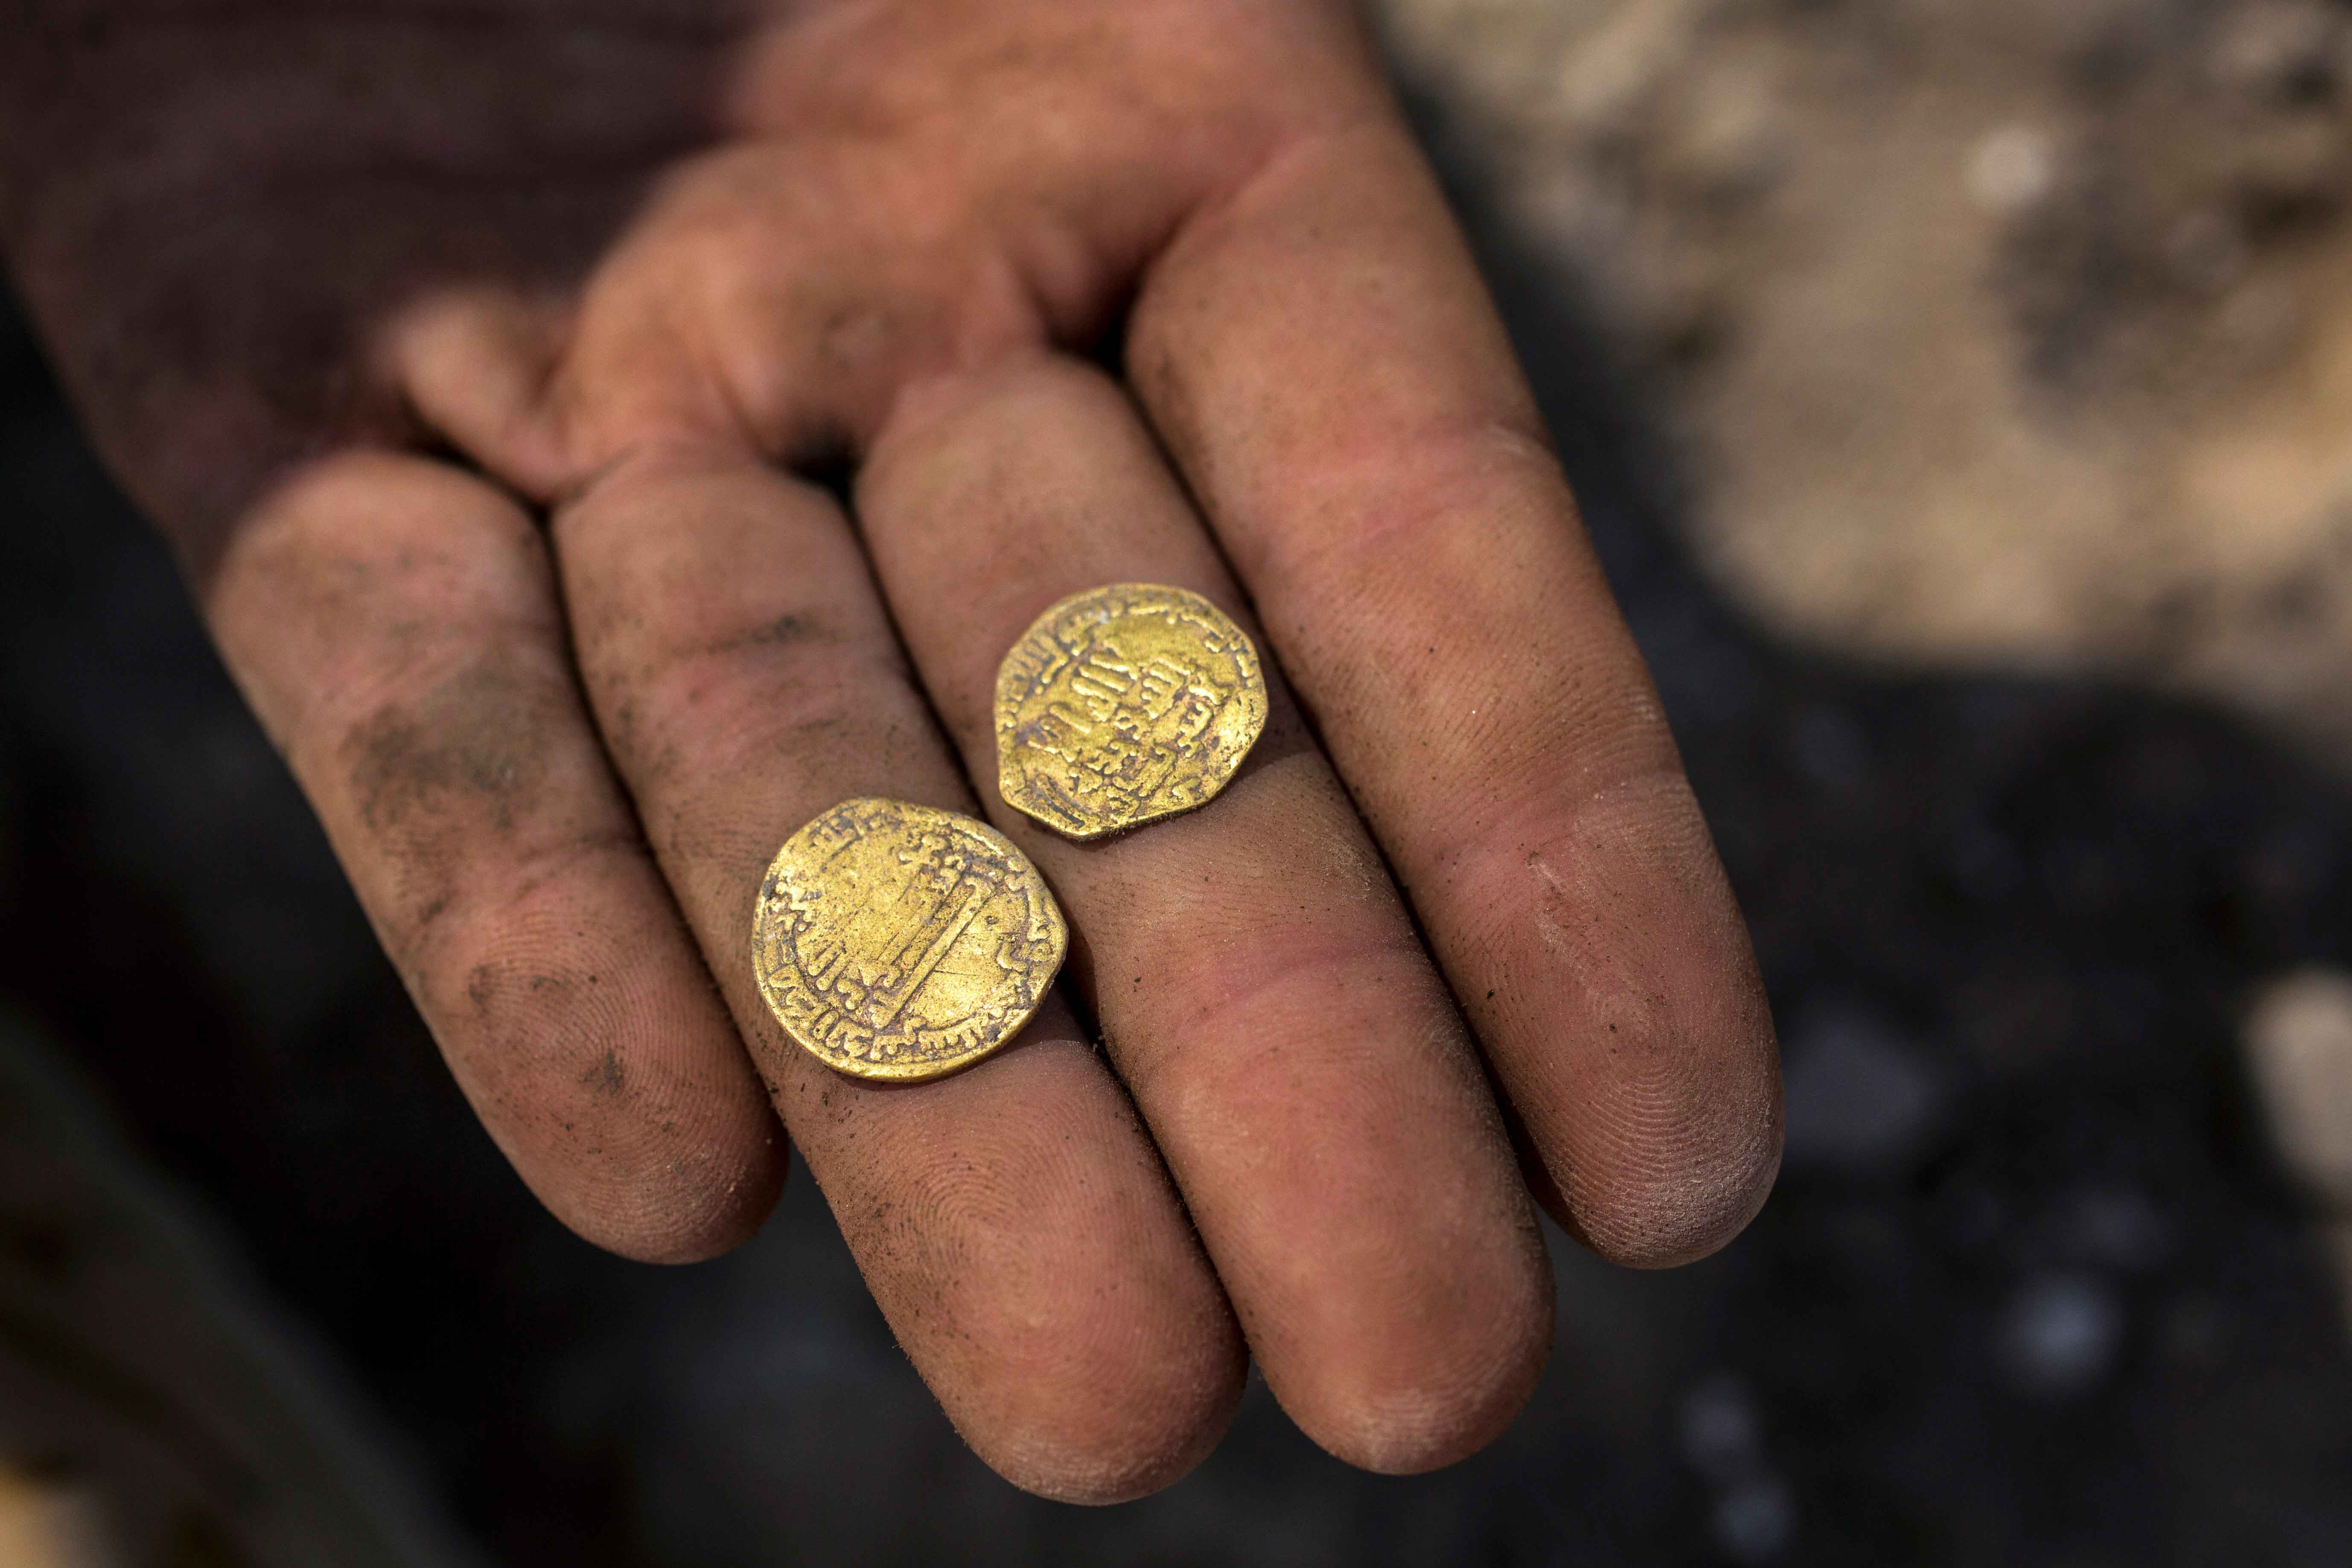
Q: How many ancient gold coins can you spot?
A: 2